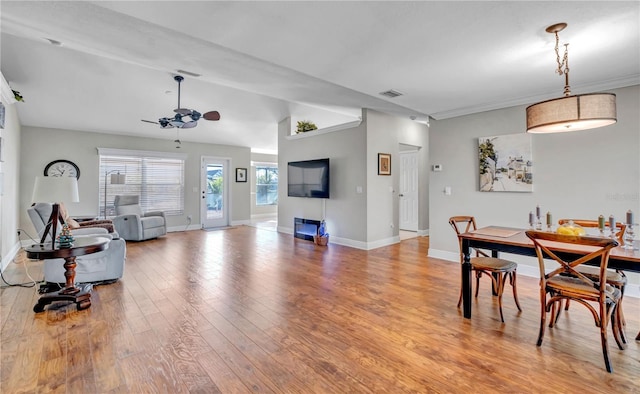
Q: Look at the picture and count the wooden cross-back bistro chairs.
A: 3